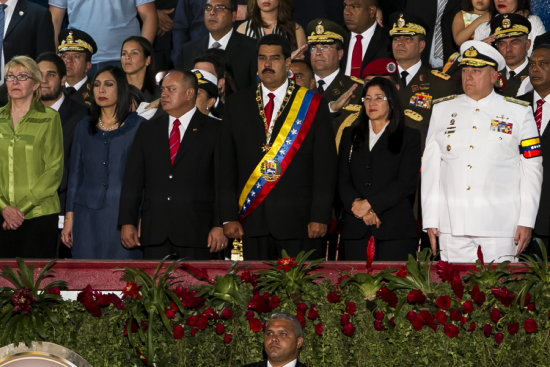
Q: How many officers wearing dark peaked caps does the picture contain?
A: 4